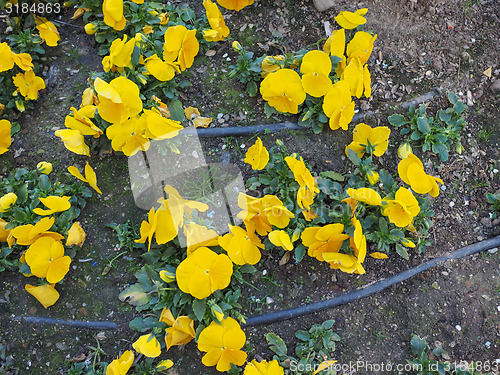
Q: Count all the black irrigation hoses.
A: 2